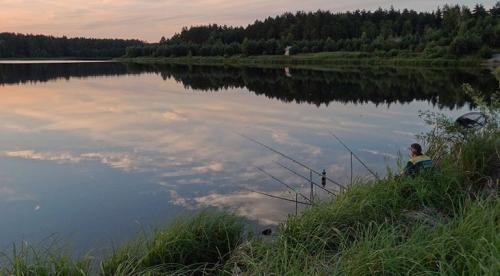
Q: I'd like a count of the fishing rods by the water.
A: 5